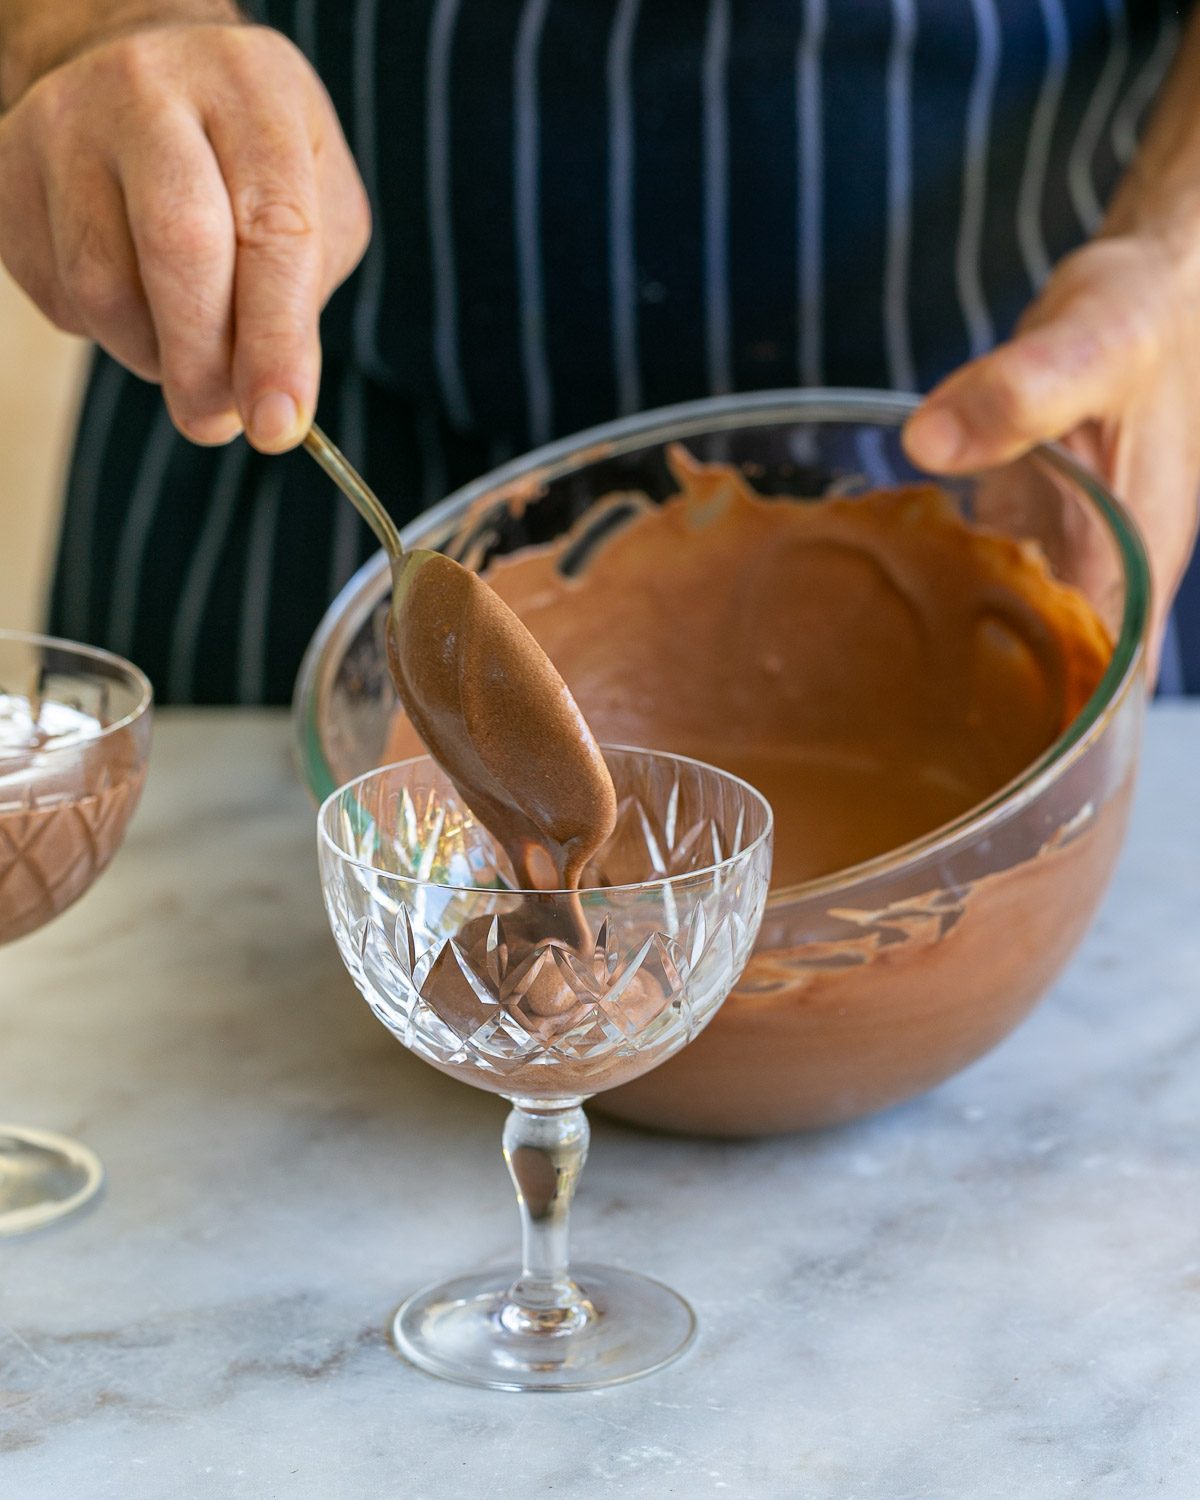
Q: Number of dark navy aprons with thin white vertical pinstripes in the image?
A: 1